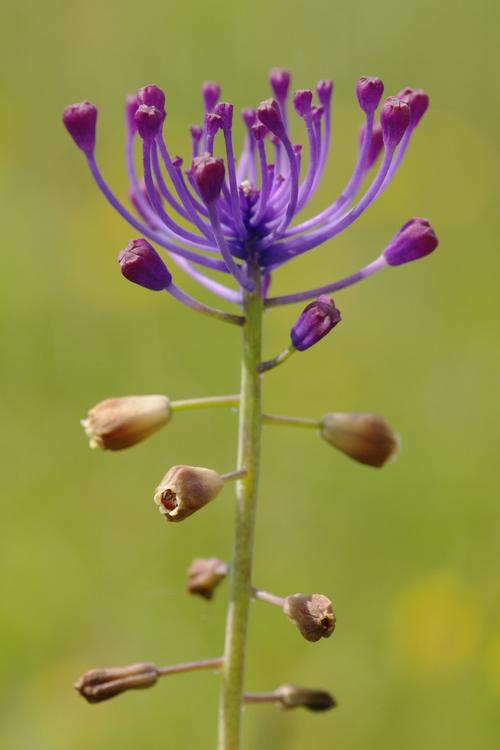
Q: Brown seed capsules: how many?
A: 7